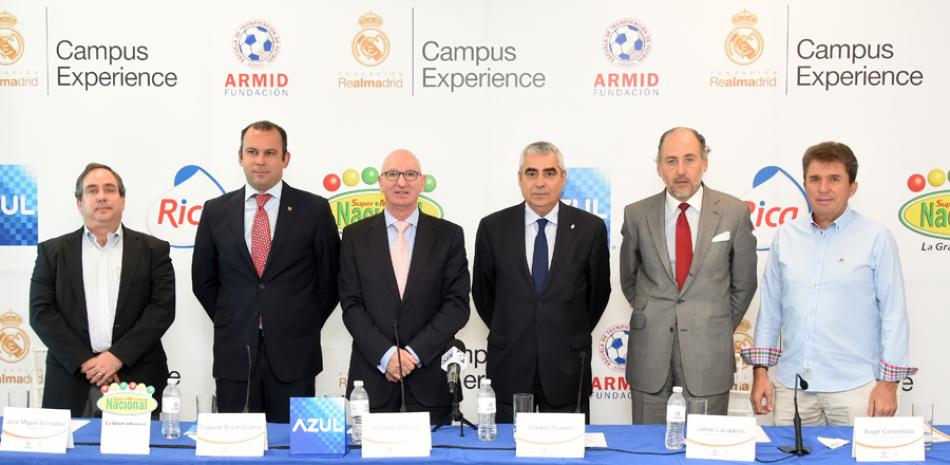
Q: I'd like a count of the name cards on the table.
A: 6